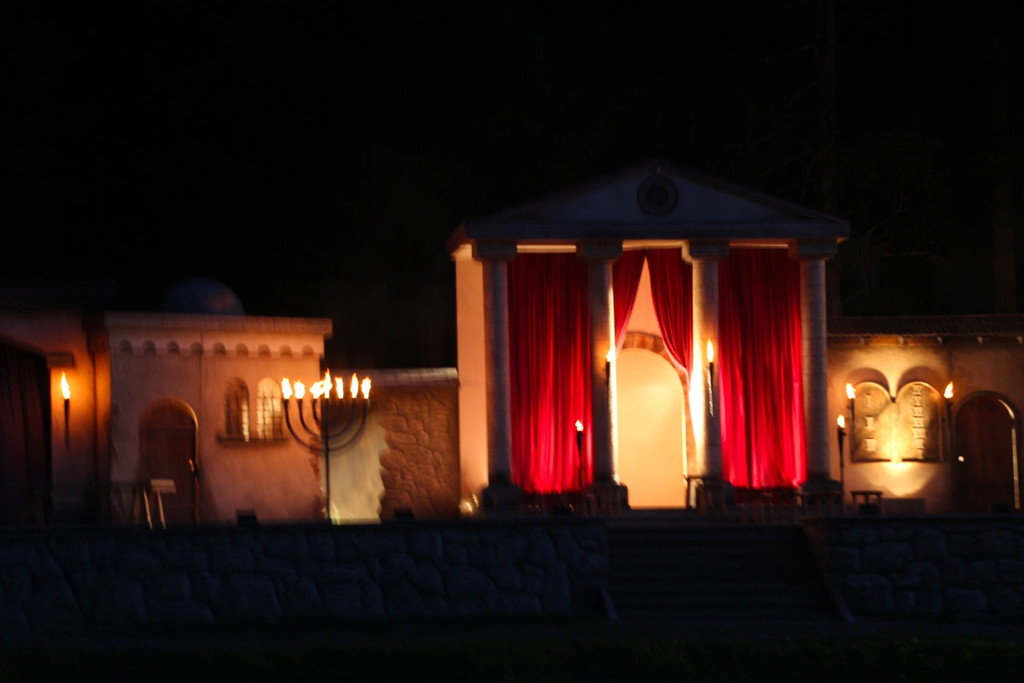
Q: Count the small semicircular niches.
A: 9